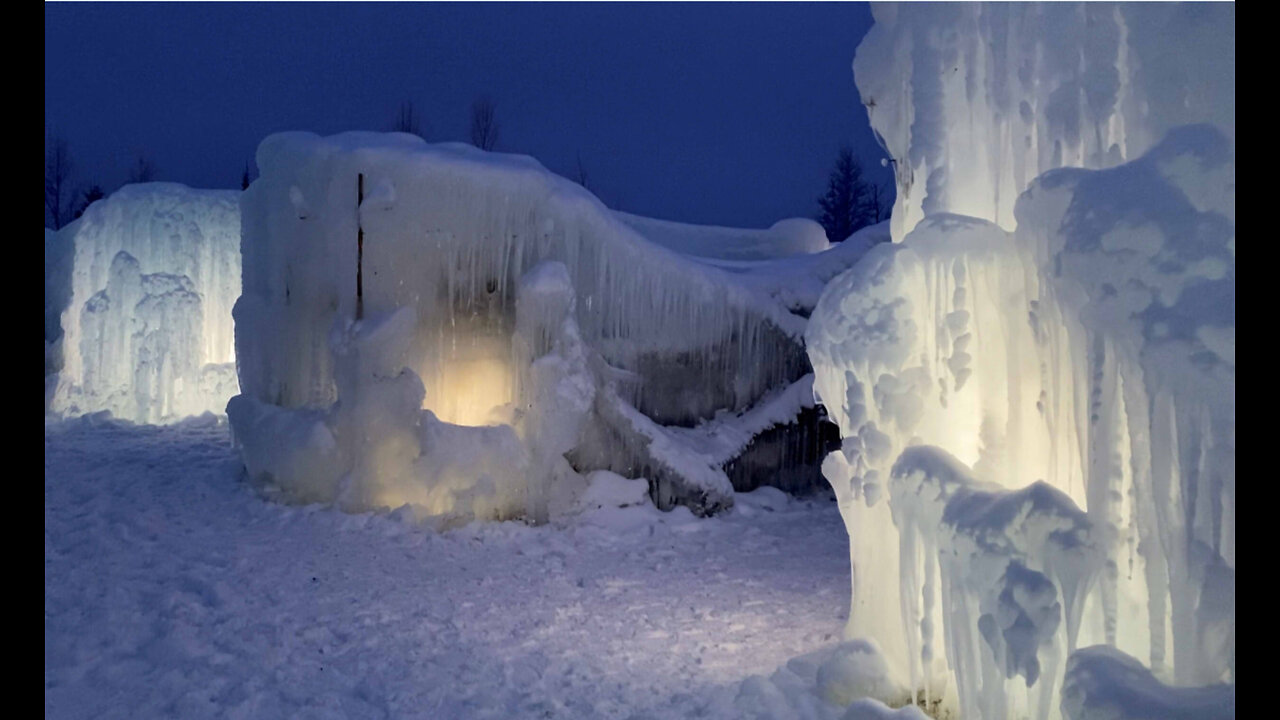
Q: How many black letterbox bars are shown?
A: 2